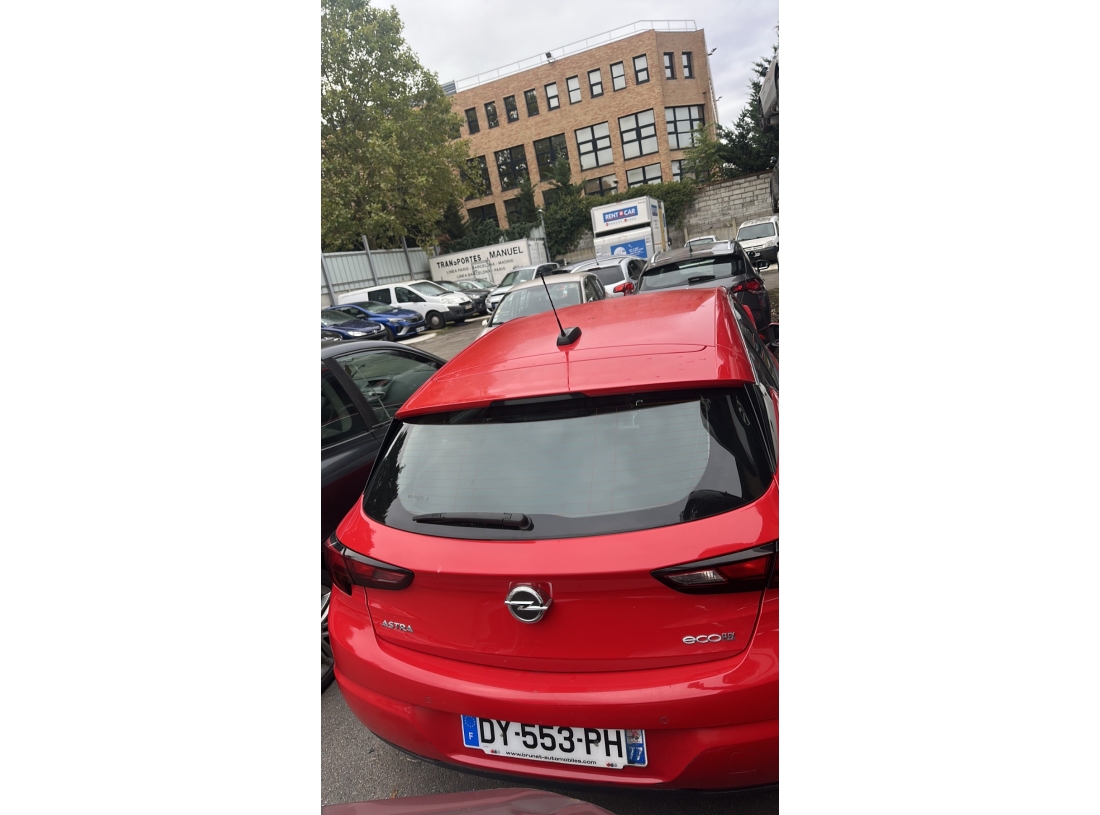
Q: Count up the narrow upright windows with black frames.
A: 11